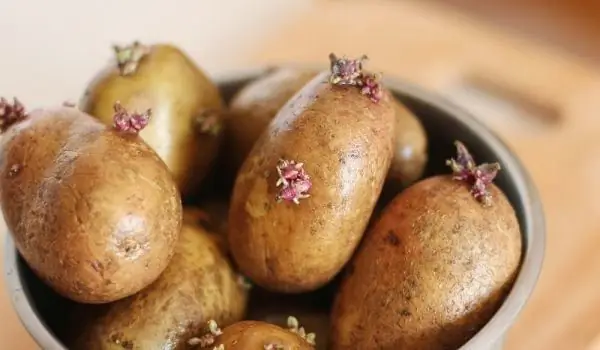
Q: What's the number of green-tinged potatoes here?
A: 1